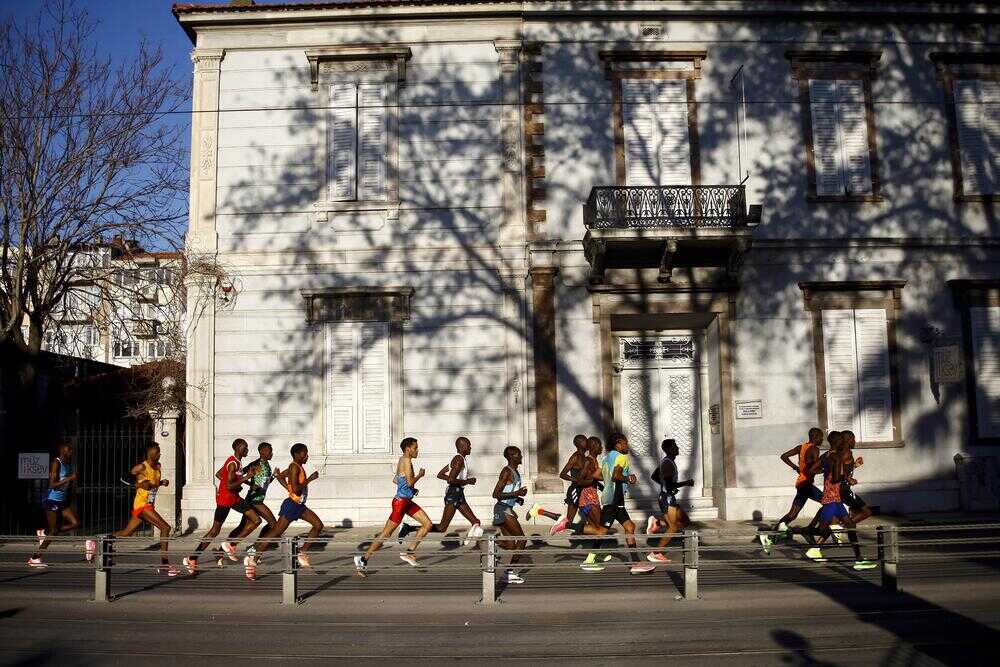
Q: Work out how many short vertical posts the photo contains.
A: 5